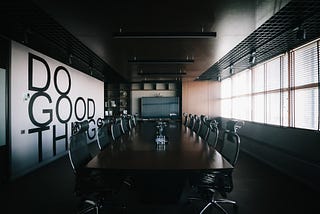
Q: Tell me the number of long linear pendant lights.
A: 4